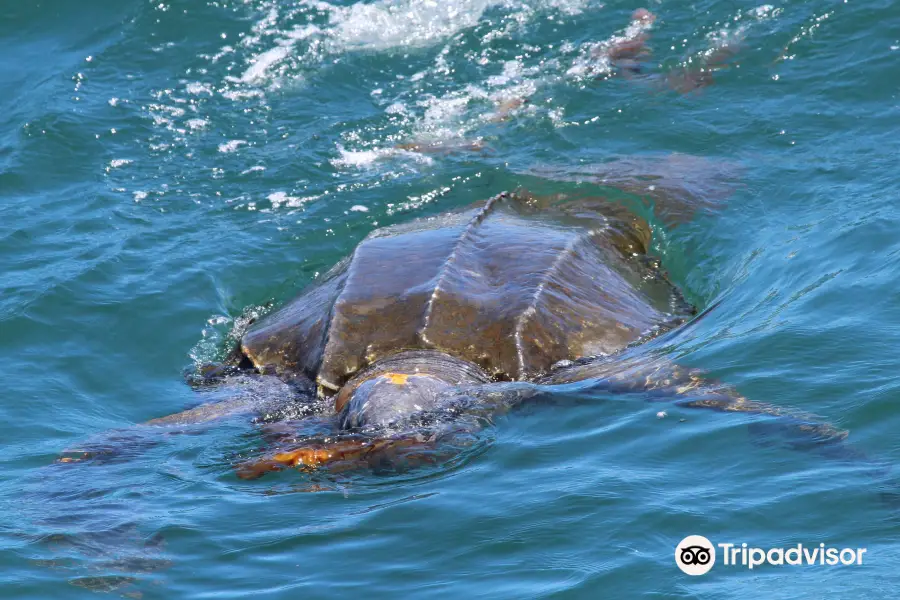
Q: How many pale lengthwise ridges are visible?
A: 3